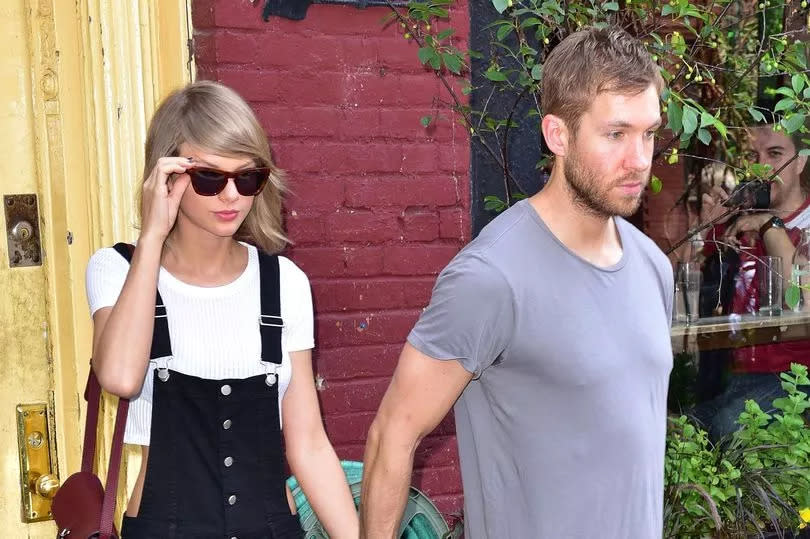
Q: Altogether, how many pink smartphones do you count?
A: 0